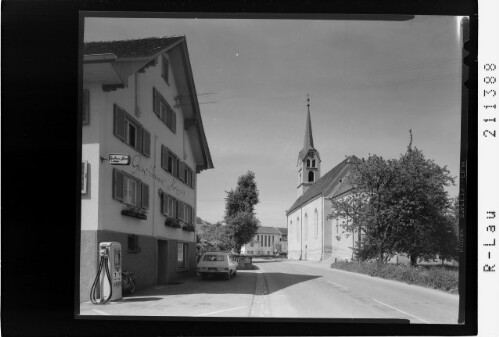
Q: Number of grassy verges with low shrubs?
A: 1